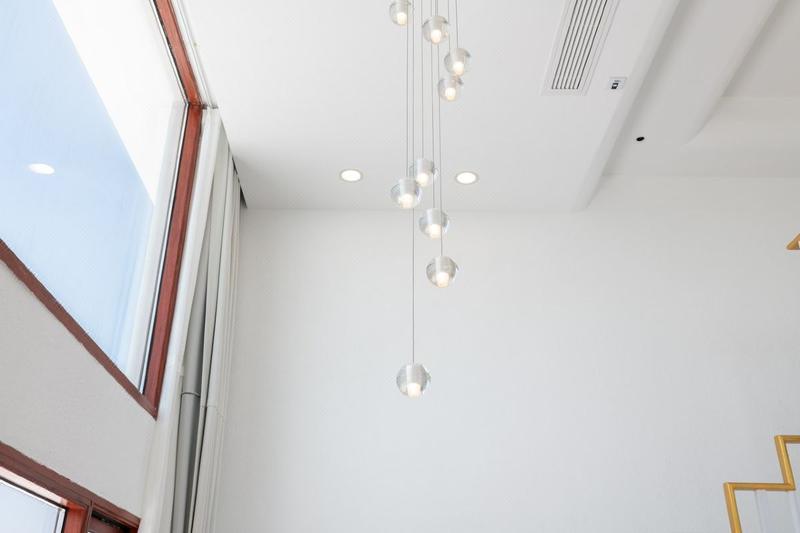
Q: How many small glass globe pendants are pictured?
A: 9